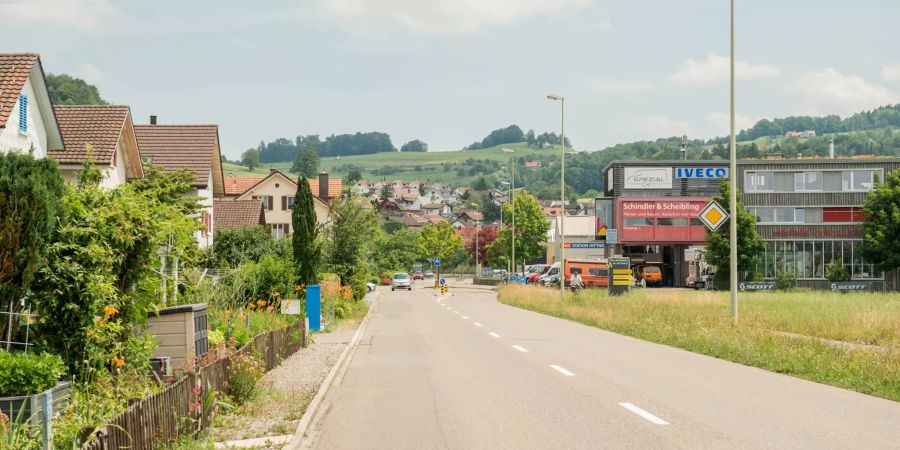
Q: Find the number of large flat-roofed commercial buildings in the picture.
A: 1